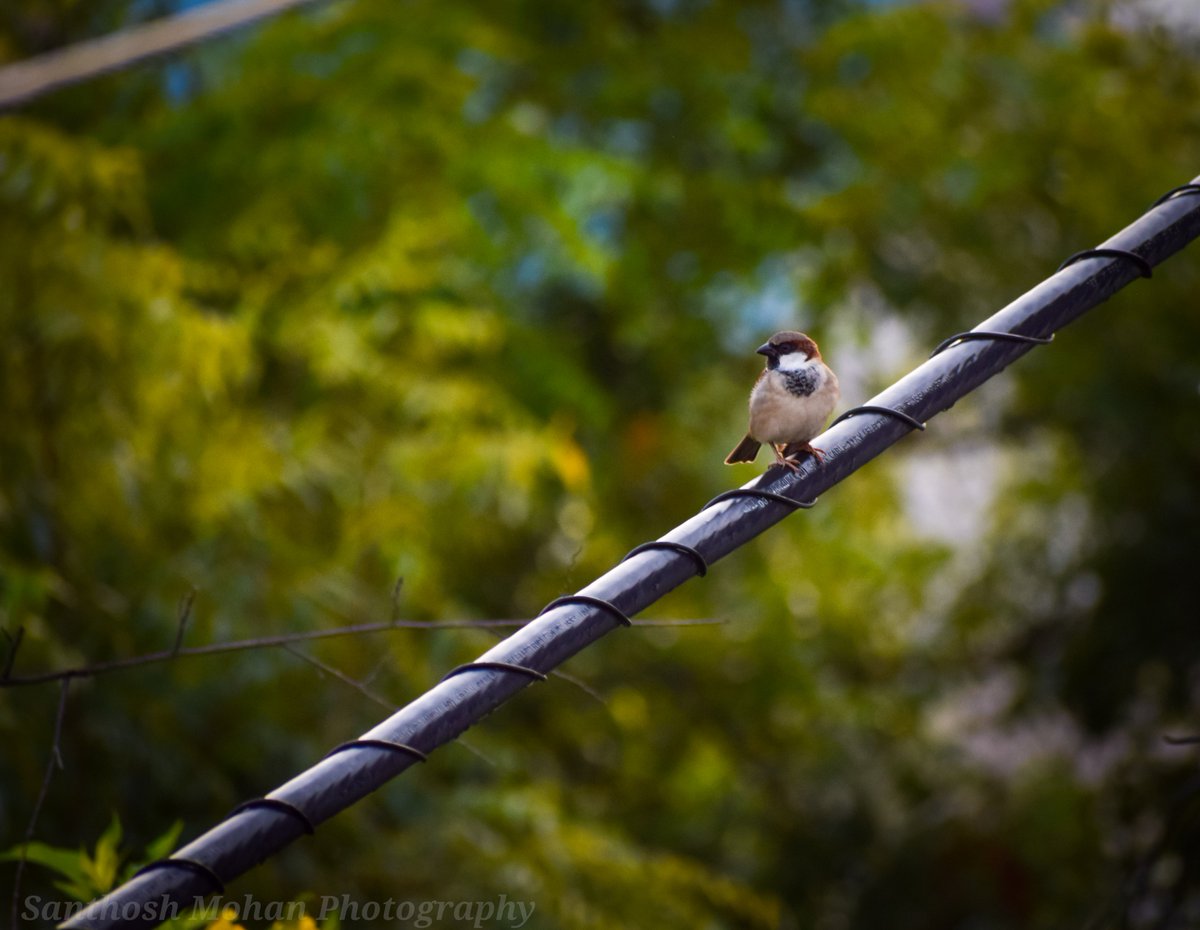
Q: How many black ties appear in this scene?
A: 11